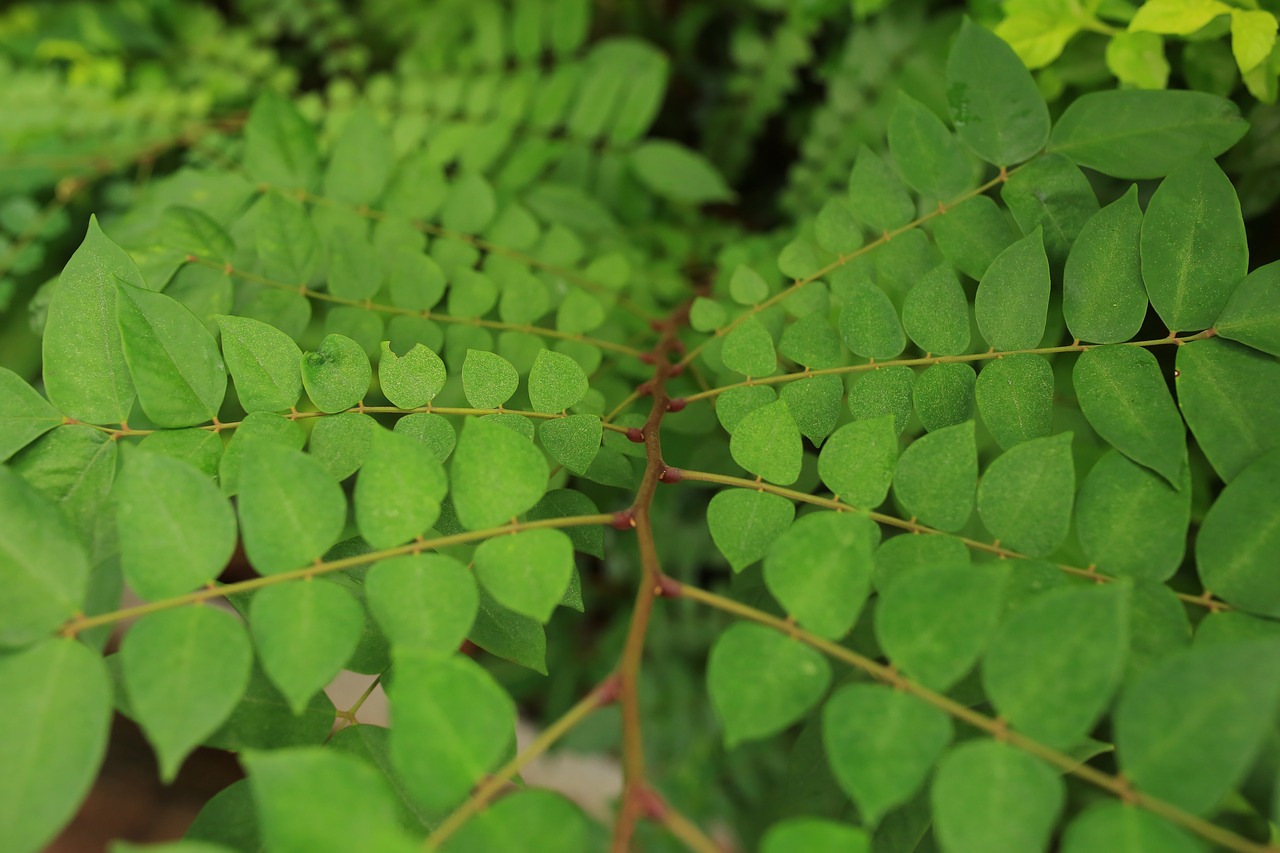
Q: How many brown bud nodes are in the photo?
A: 12